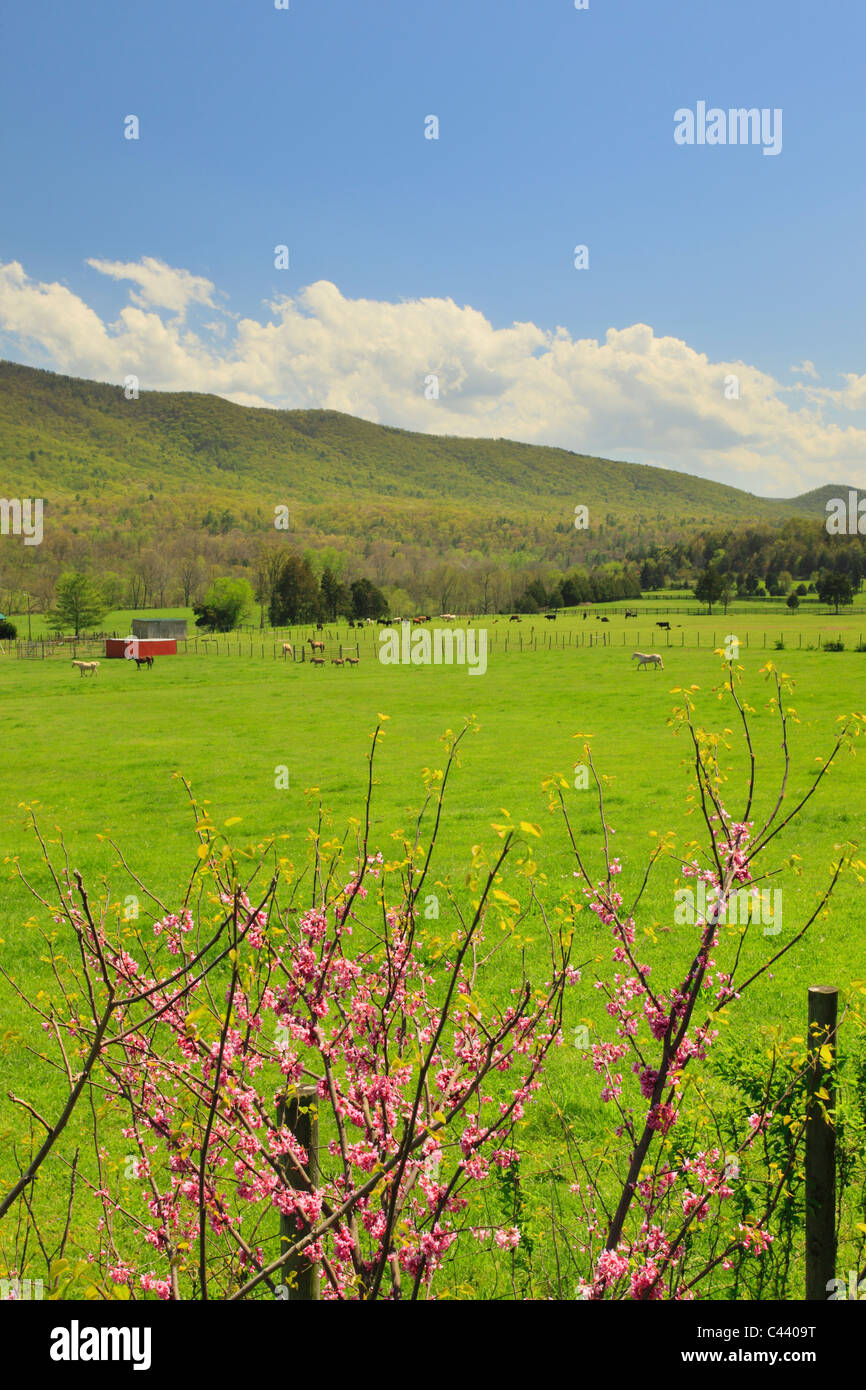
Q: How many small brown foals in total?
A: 3